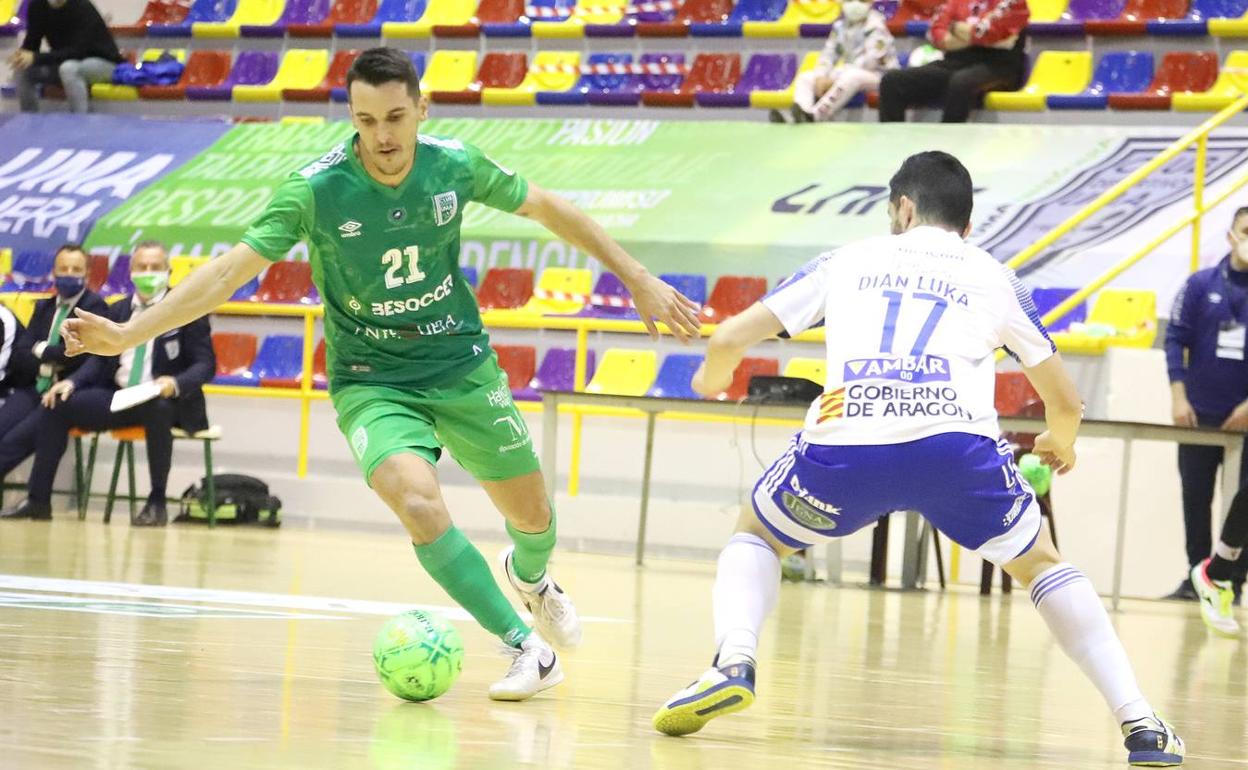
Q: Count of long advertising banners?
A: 2